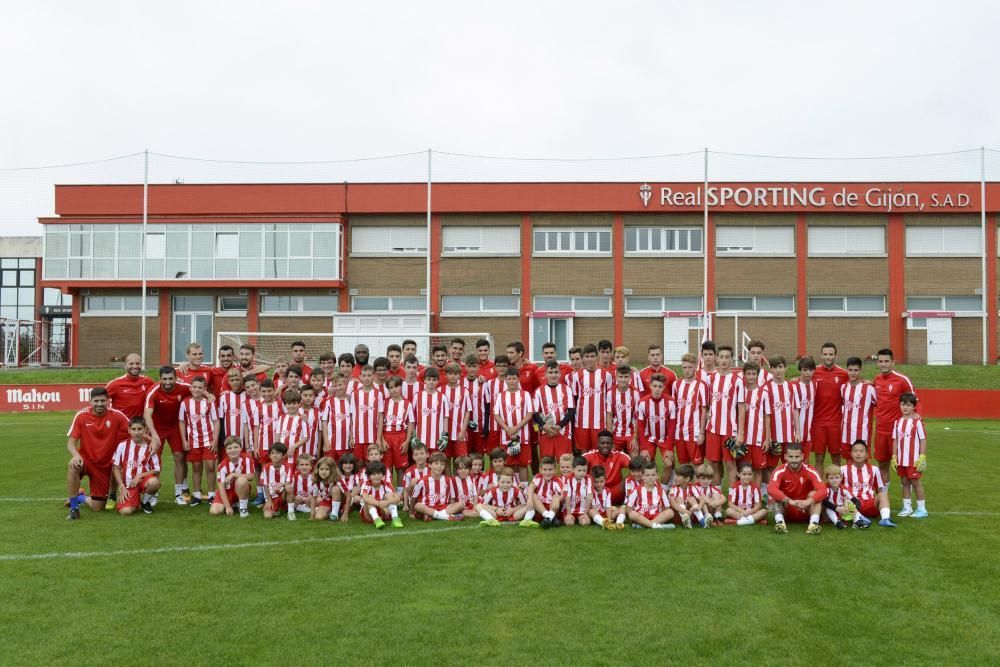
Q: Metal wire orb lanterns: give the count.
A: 0